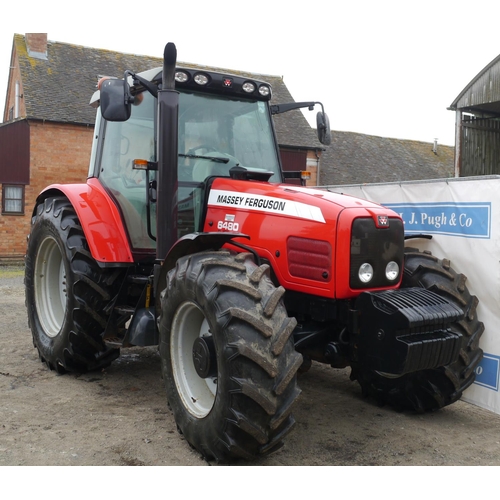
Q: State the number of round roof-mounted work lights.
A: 4